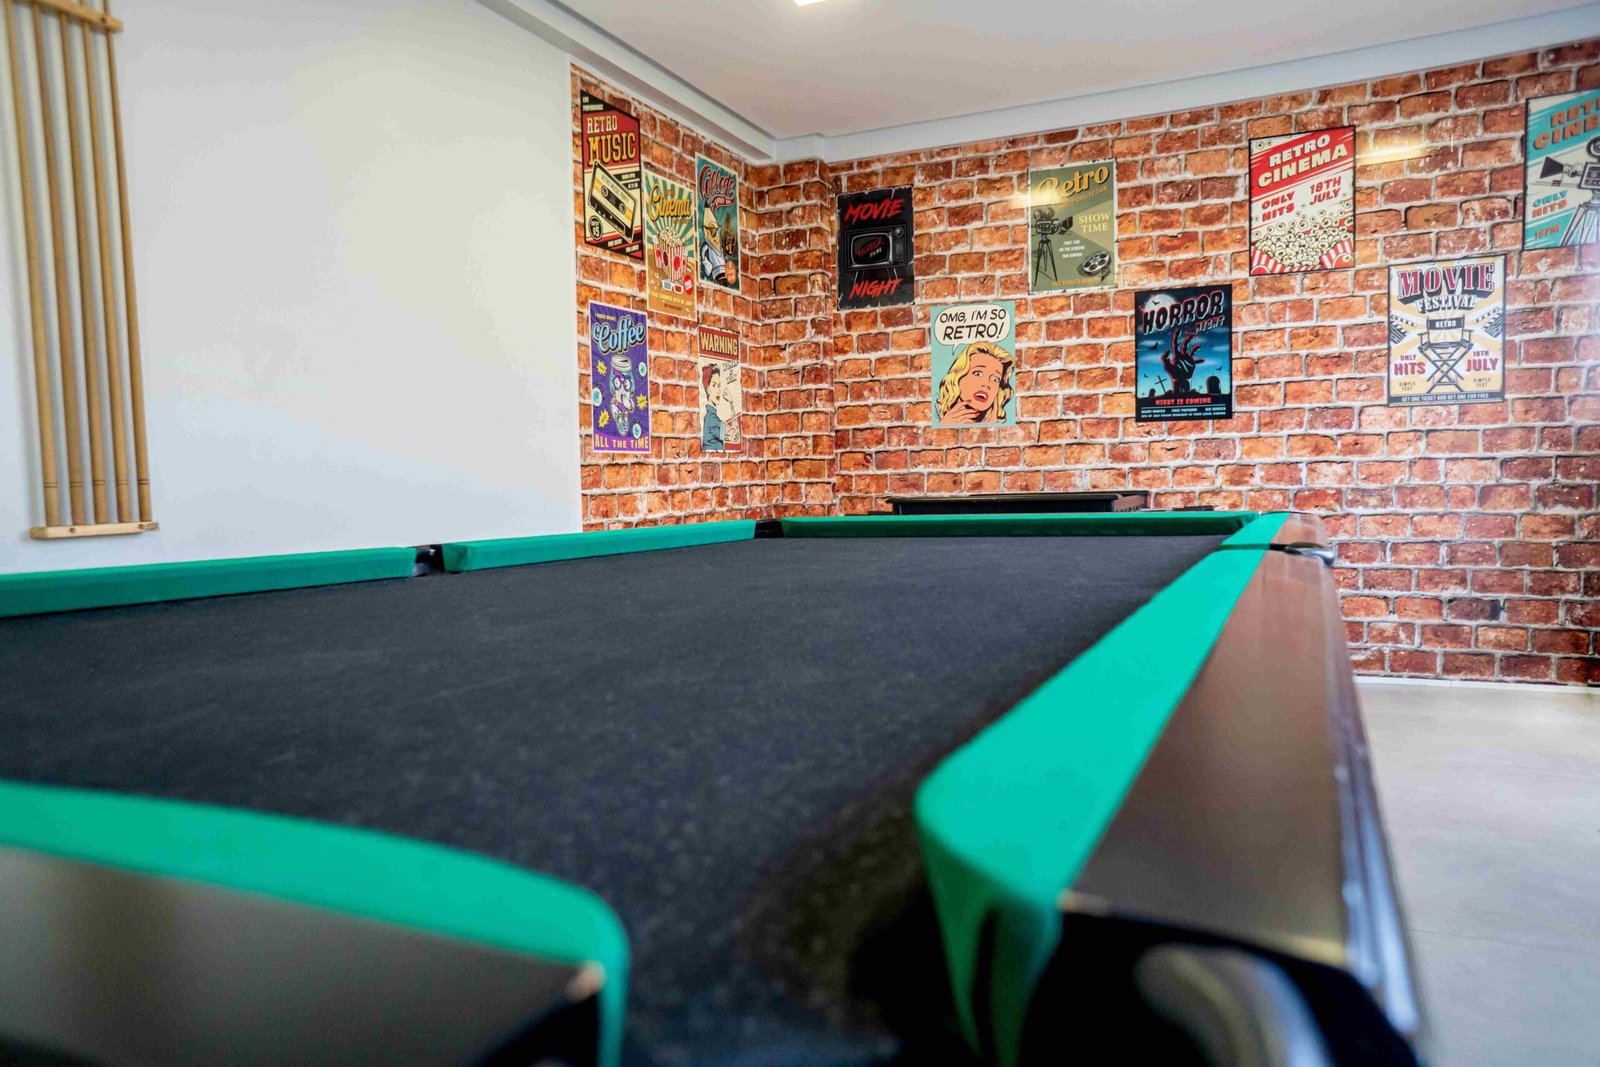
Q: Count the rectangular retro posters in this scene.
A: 12